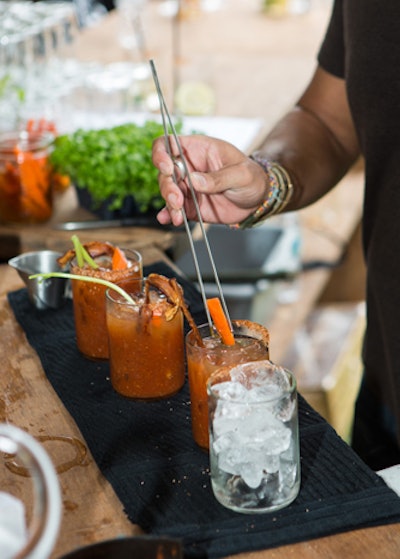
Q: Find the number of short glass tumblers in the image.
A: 4